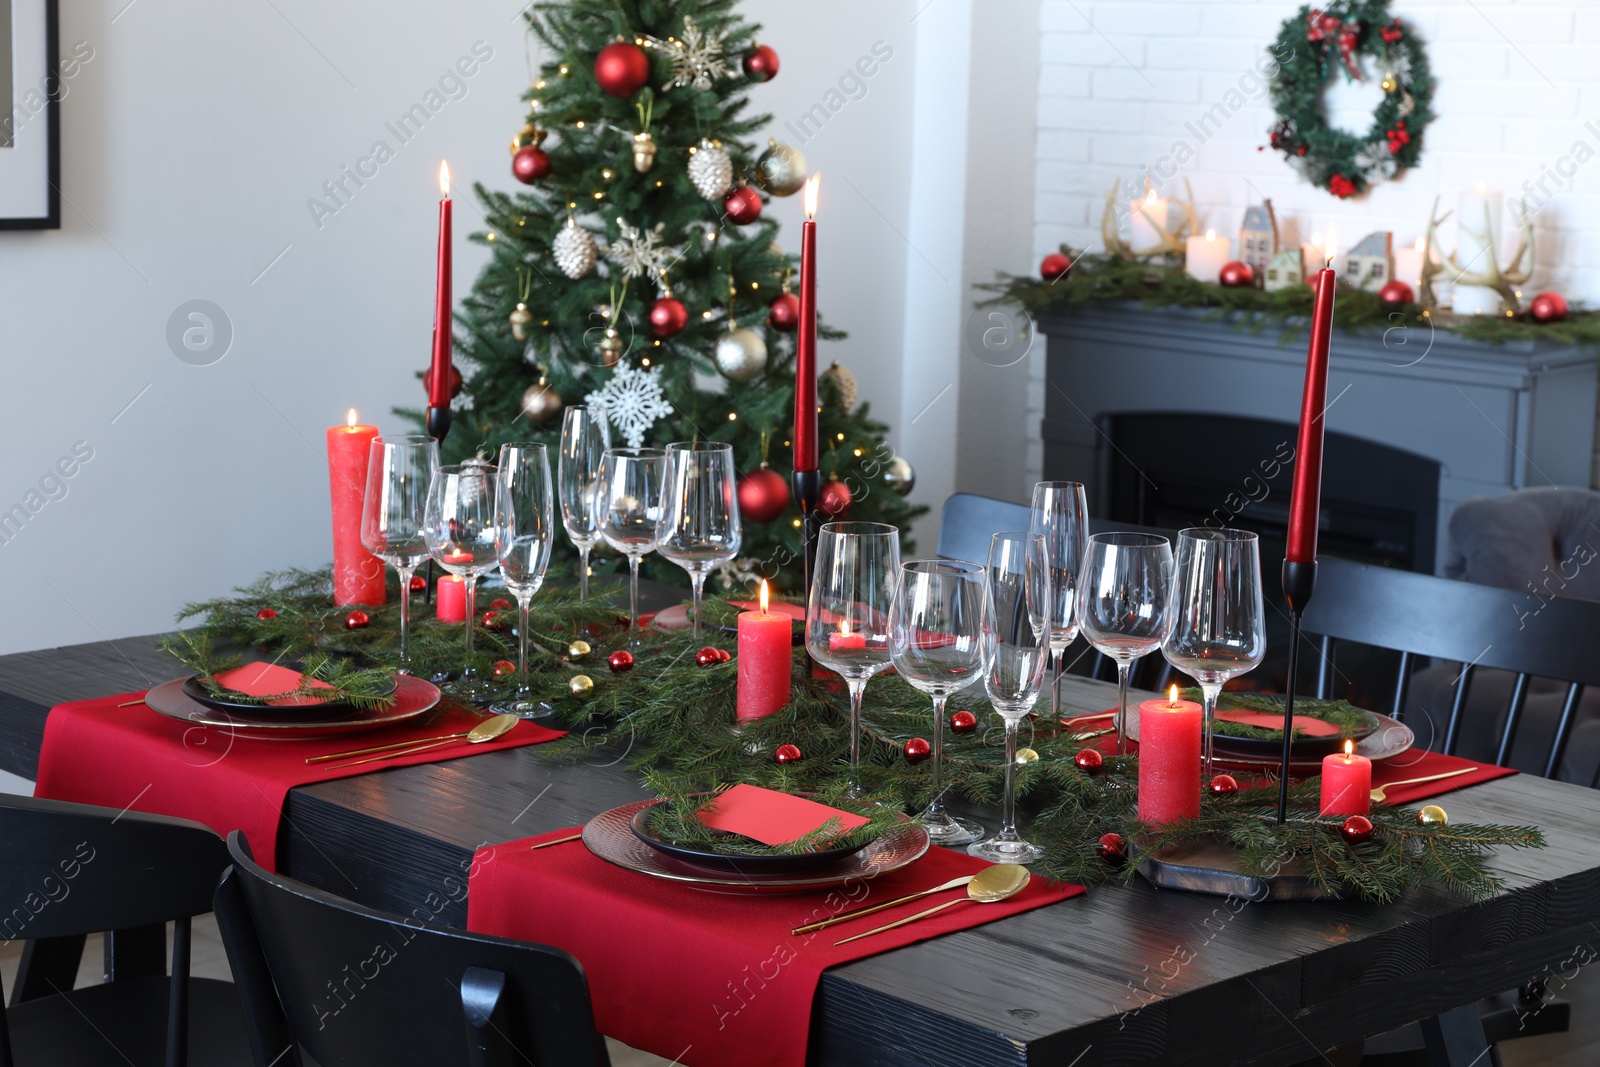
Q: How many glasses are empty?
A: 12